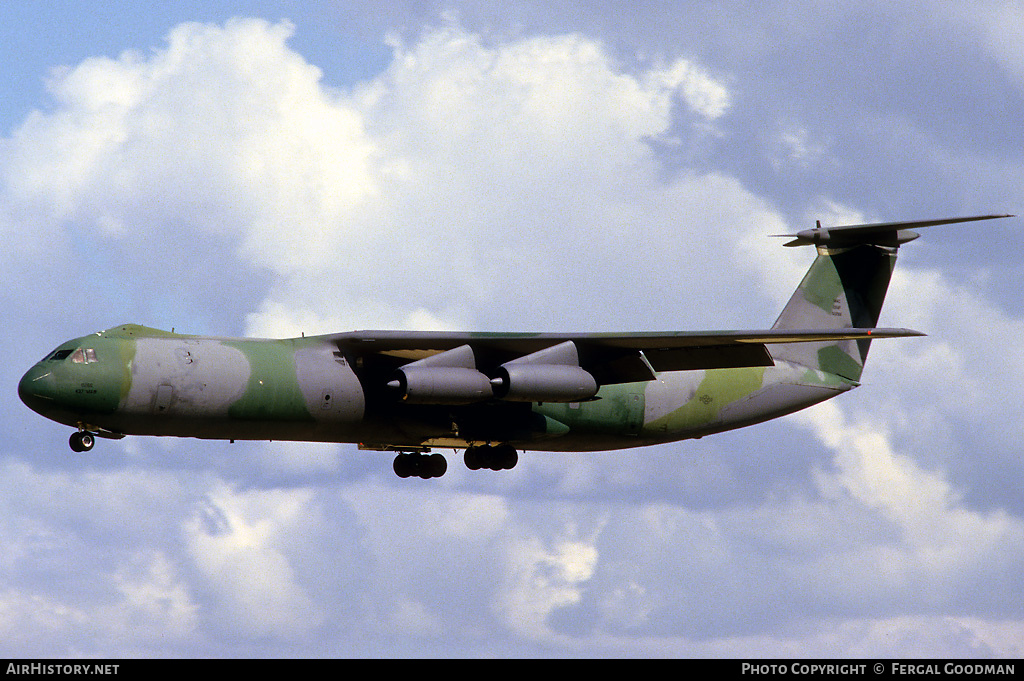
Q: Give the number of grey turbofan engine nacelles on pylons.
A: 2